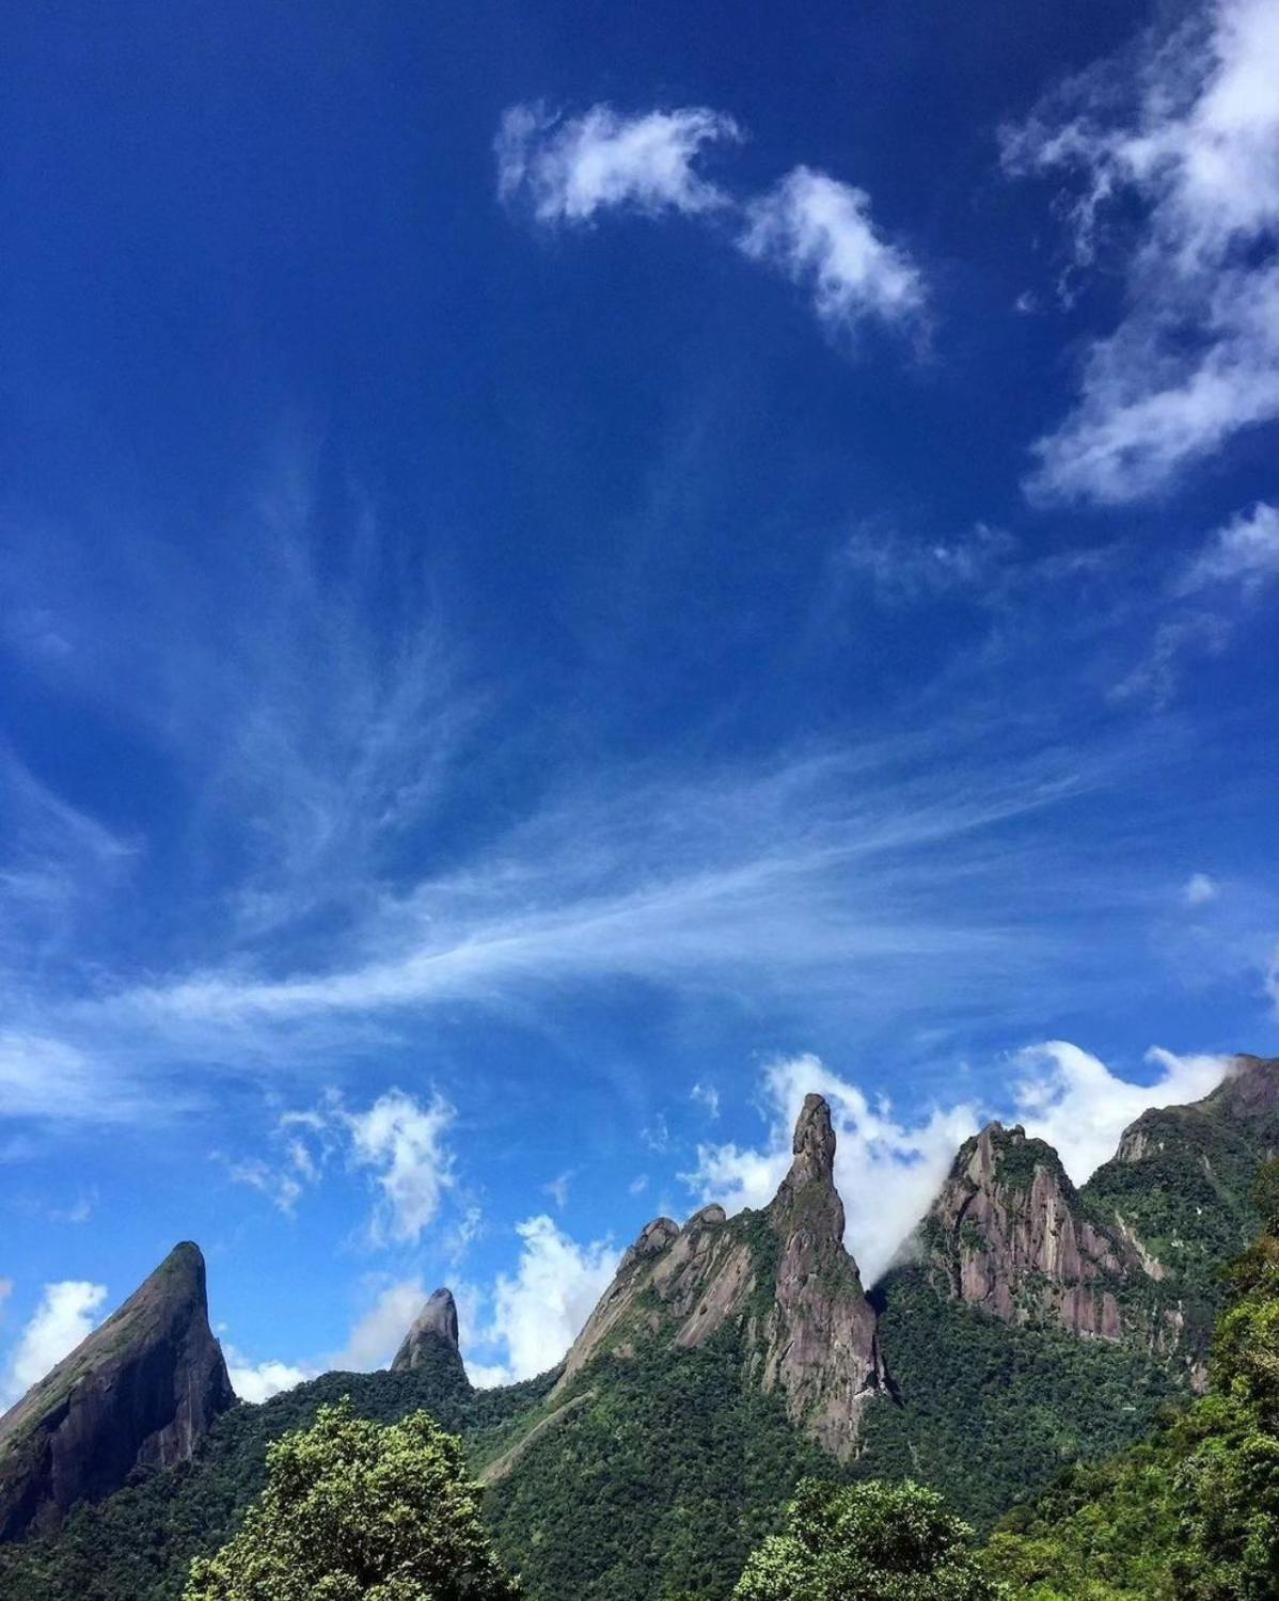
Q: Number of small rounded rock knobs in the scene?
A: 2